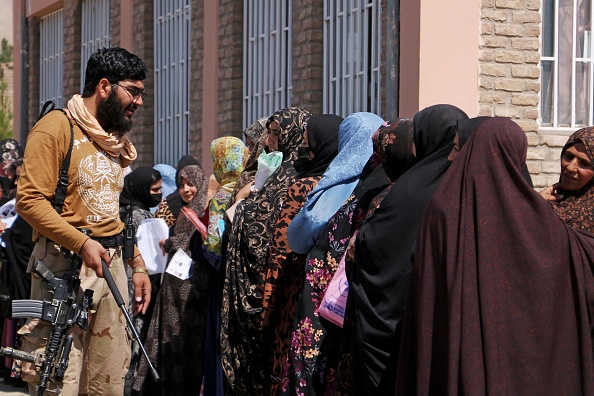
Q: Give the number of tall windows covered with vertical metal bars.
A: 6